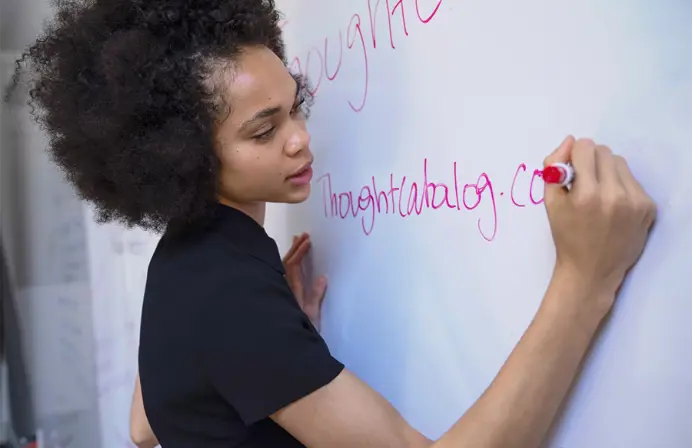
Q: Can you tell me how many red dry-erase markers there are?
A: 1